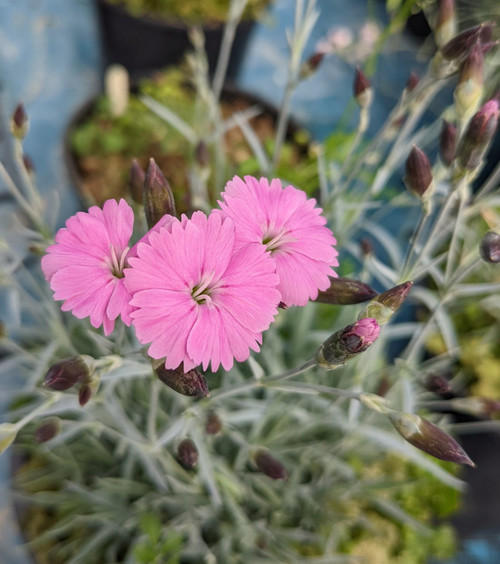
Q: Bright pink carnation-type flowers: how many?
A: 3